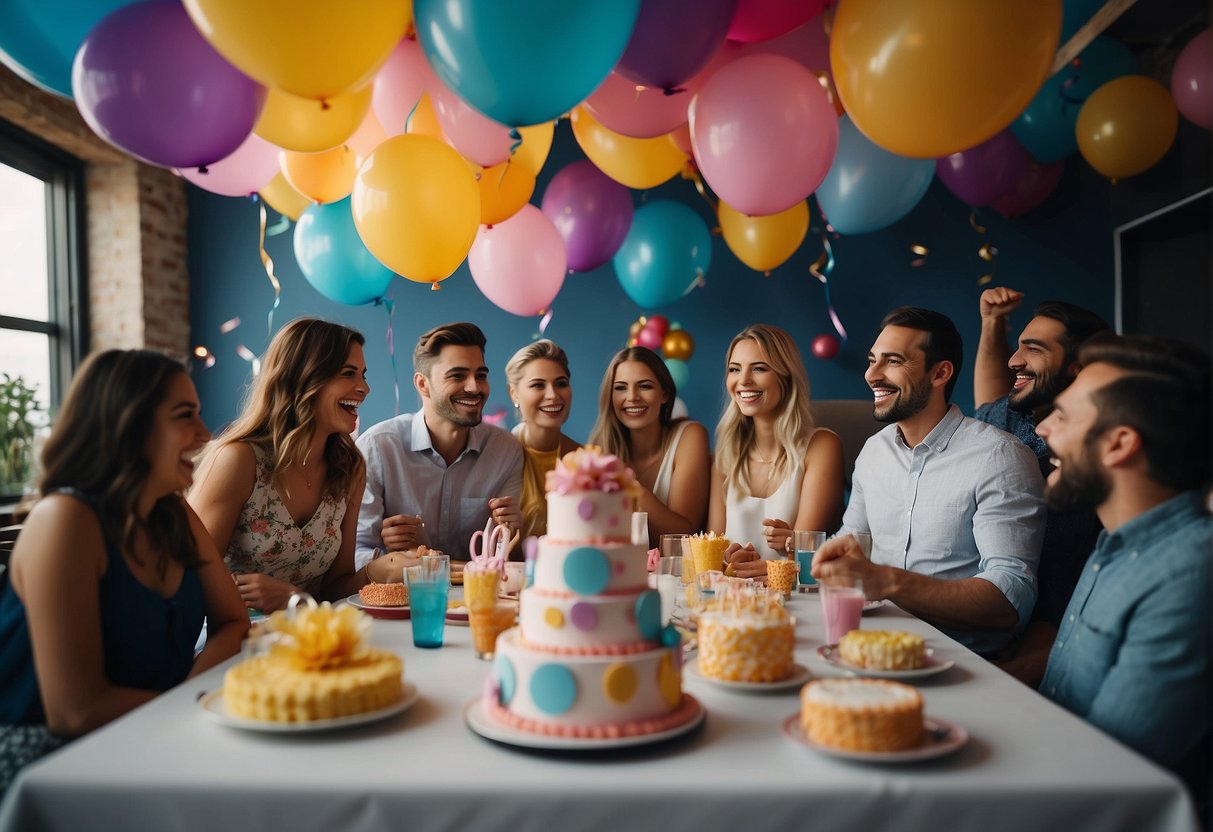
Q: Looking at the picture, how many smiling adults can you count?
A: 9